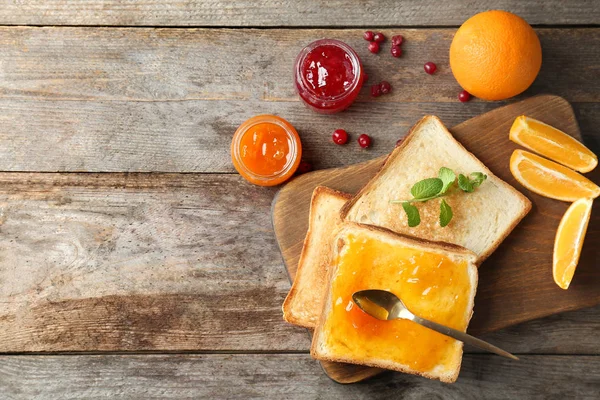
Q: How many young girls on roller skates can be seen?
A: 0